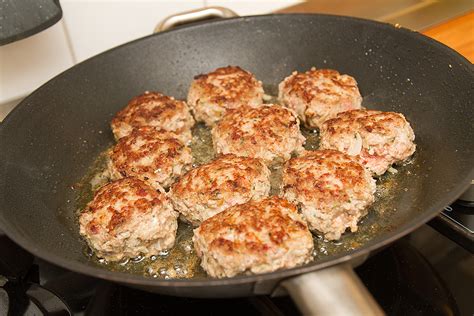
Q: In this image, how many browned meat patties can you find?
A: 10